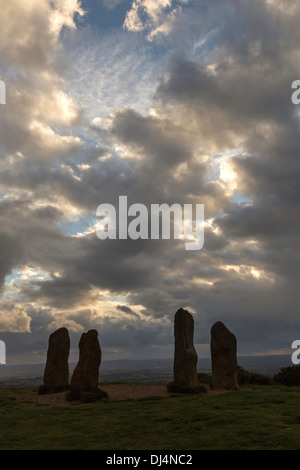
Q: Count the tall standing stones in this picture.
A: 4